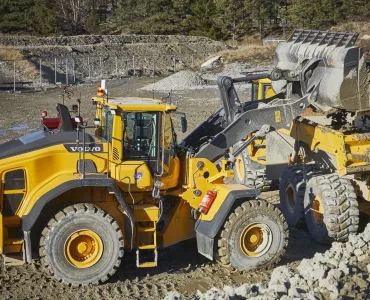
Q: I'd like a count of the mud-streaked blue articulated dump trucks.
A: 0